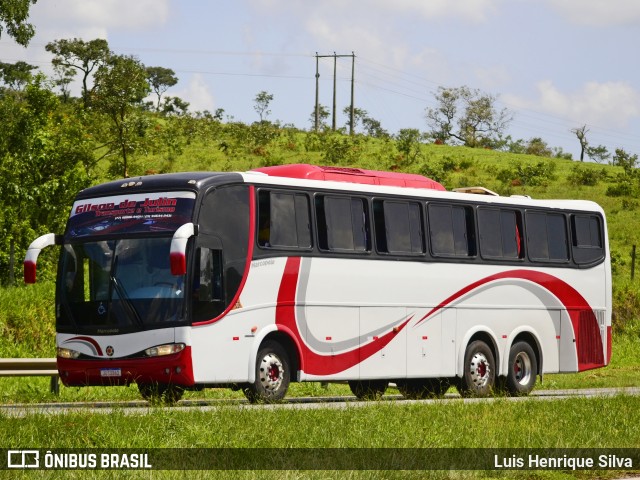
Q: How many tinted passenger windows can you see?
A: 7